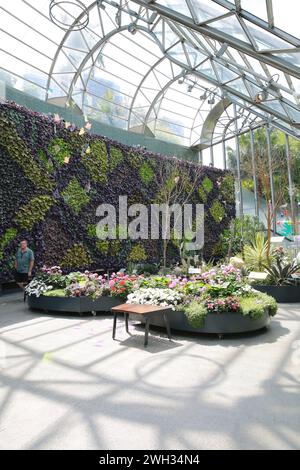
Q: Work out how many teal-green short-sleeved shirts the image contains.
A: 1